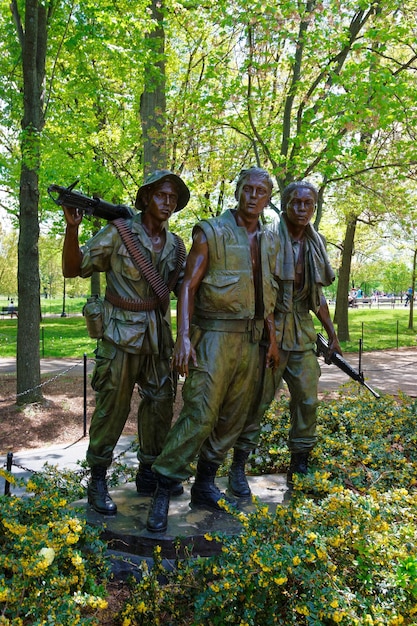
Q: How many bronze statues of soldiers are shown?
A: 3